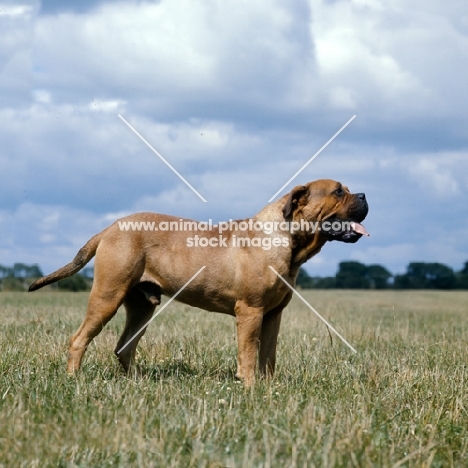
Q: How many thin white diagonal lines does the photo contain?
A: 4